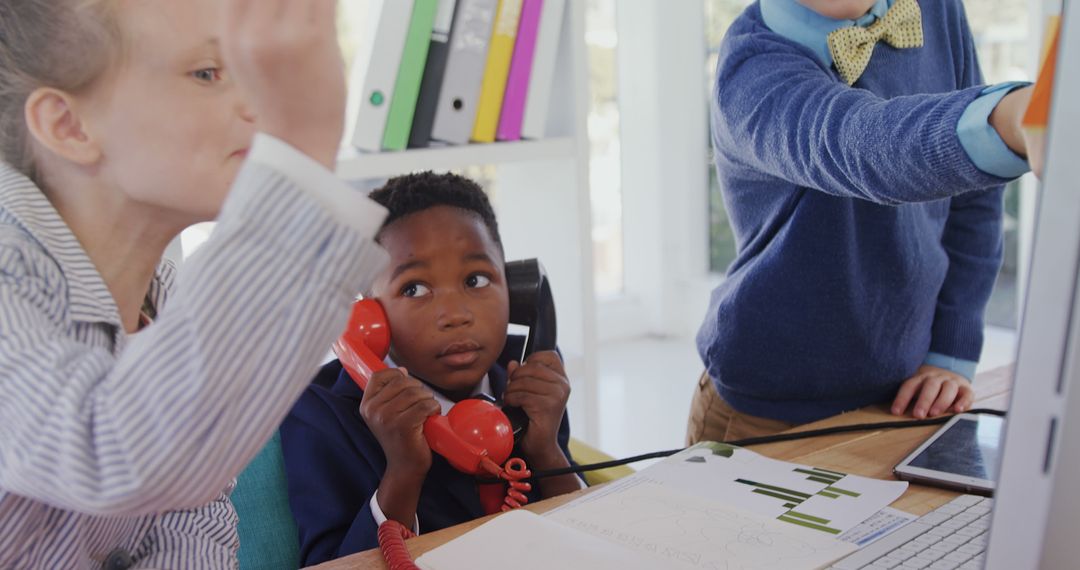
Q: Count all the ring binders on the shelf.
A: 7